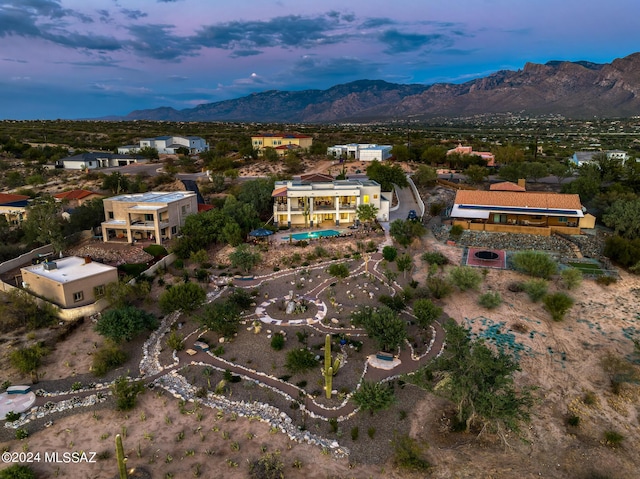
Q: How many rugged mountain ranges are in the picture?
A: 1